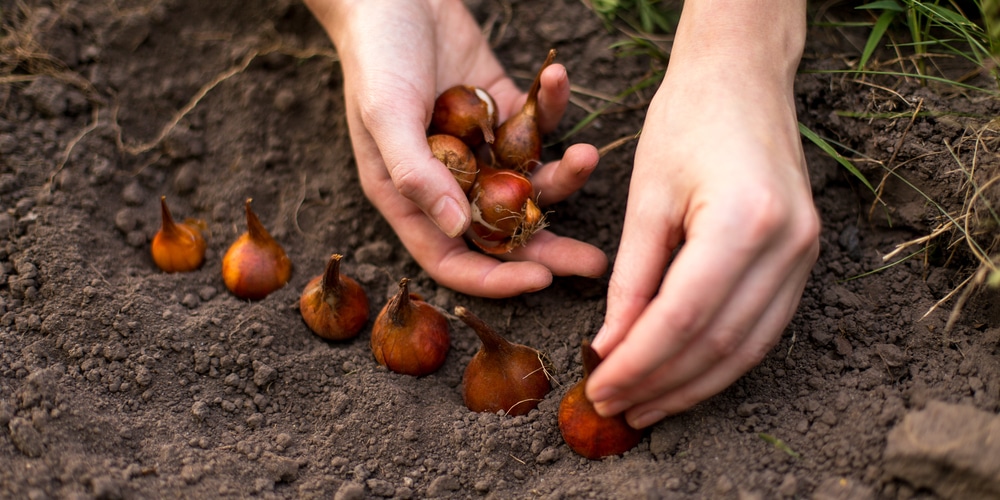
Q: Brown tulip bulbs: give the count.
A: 10